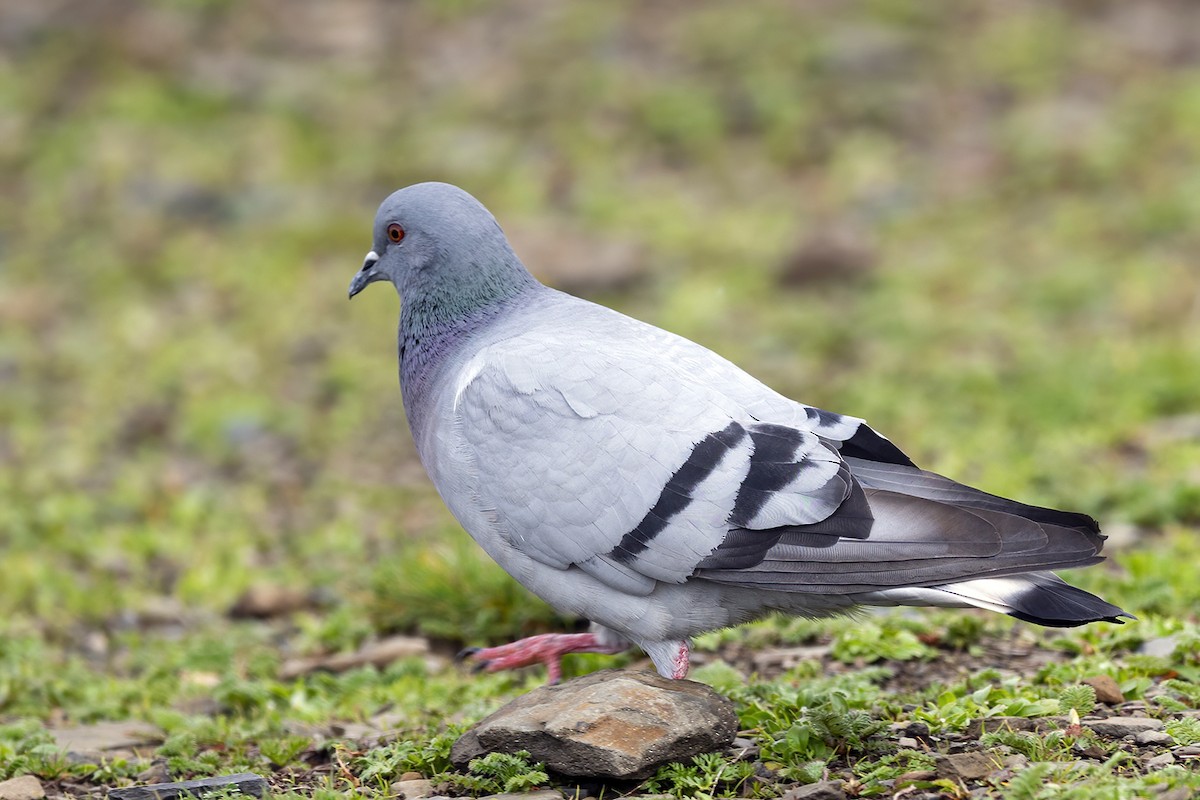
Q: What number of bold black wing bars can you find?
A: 2